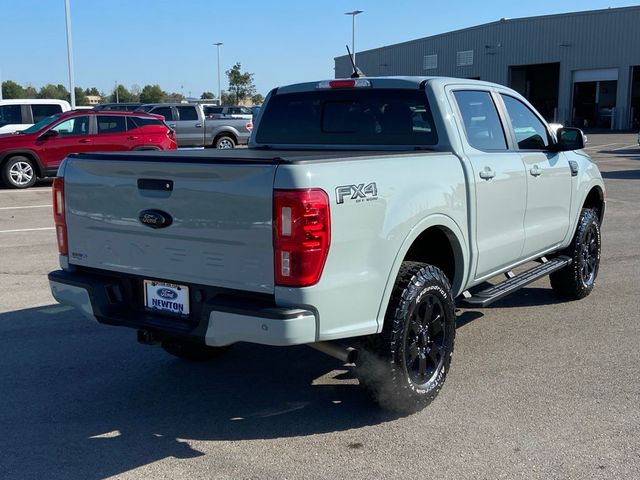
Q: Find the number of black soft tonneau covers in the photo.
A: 1